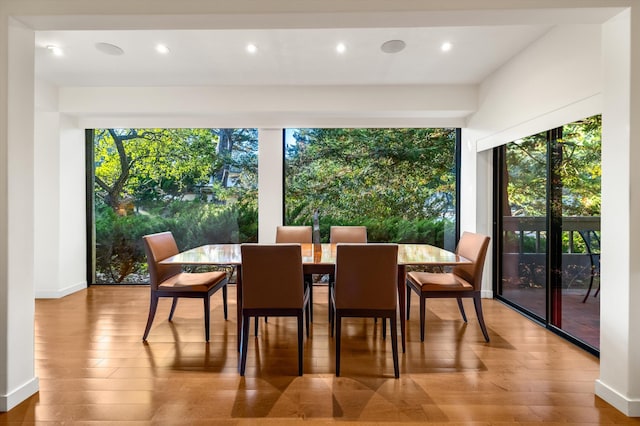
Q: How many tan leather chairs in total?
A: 6